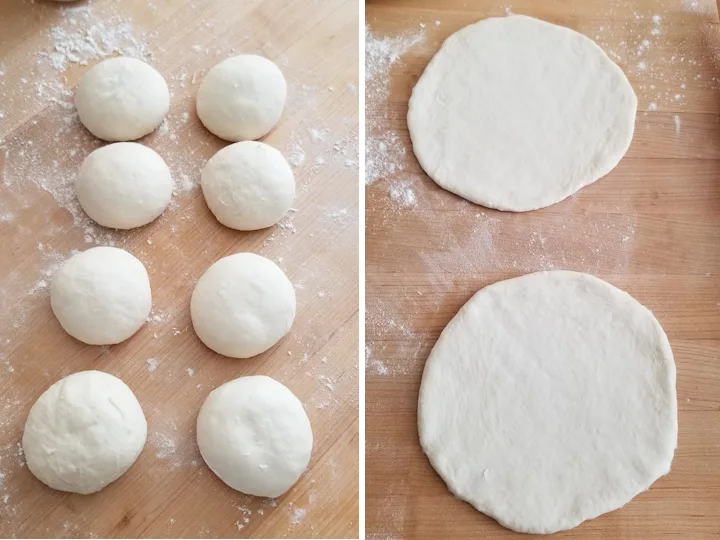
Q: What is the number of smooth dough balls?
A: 8